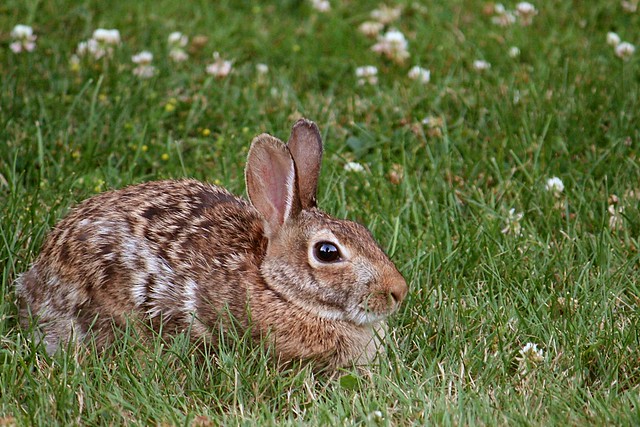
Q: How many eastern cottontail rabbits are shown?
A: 1